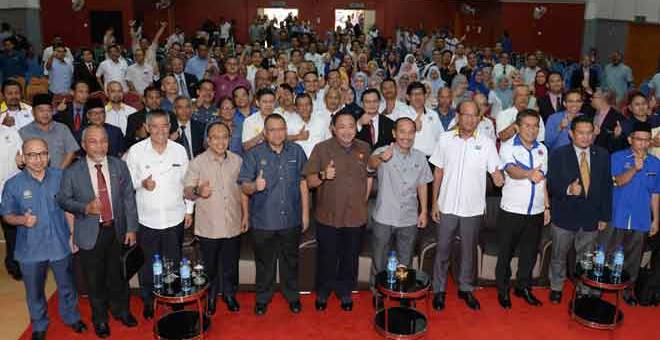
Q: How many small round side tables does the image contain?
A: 3